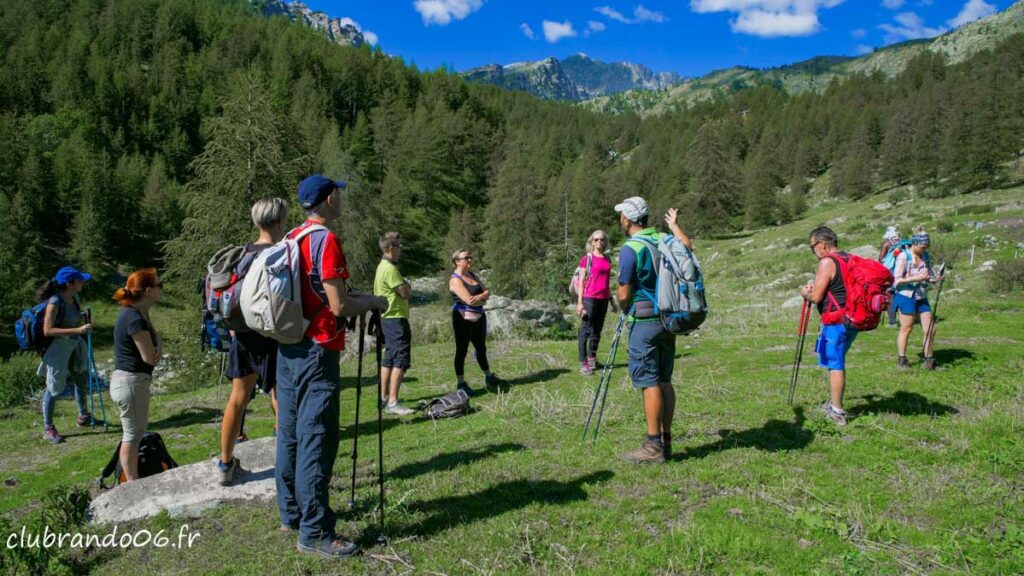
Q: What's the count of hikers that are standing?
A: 11